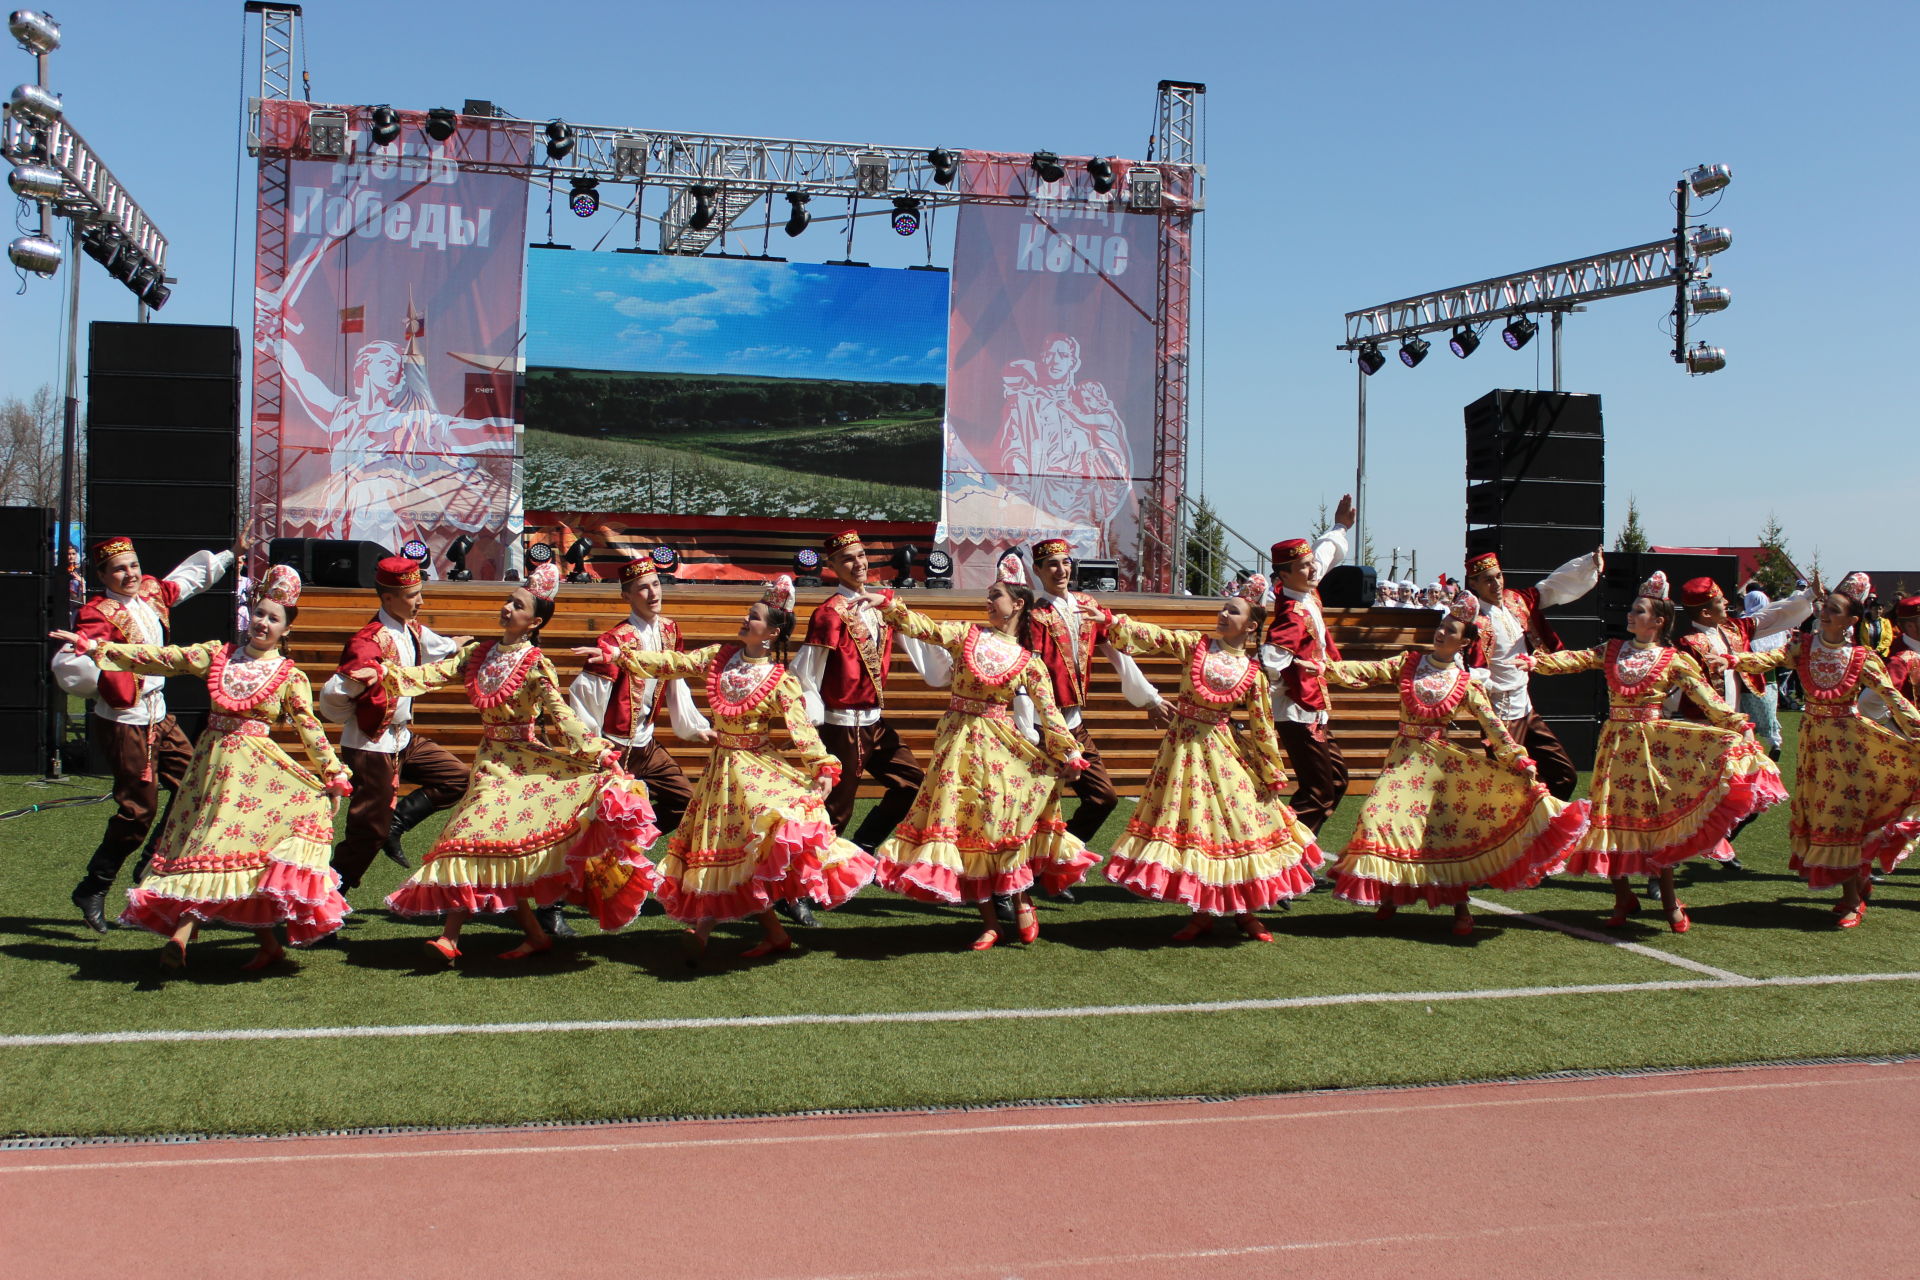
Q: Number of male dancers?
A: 9